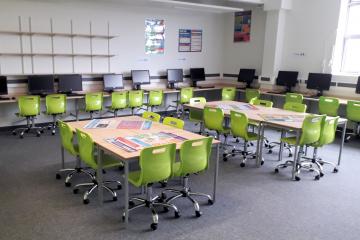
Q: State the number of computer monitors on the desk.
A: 11